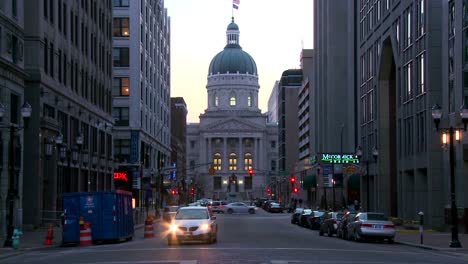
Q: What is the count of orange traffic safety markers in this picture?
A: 3